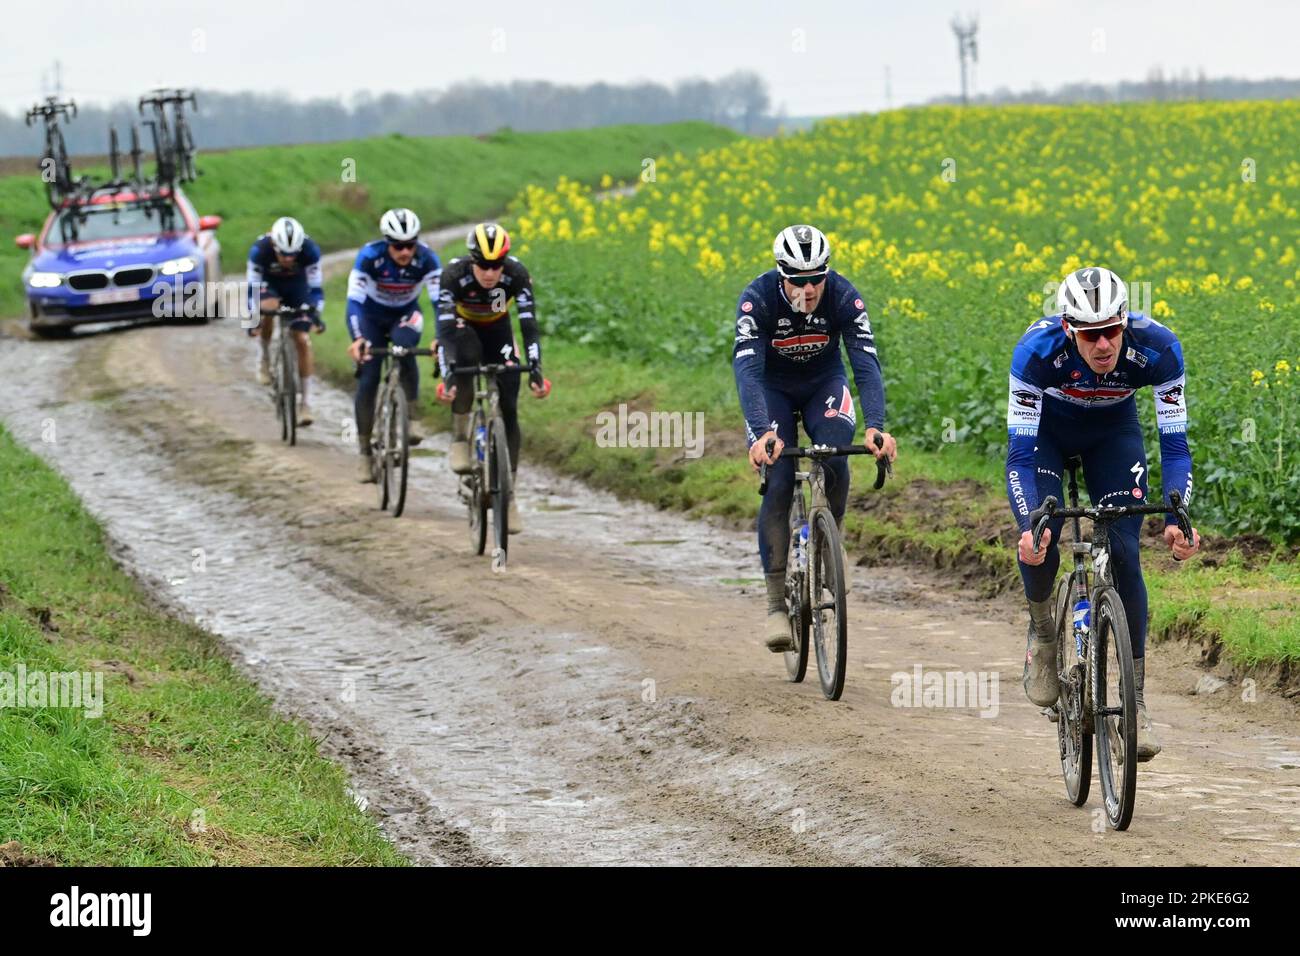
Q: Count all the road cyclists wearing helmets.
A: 5